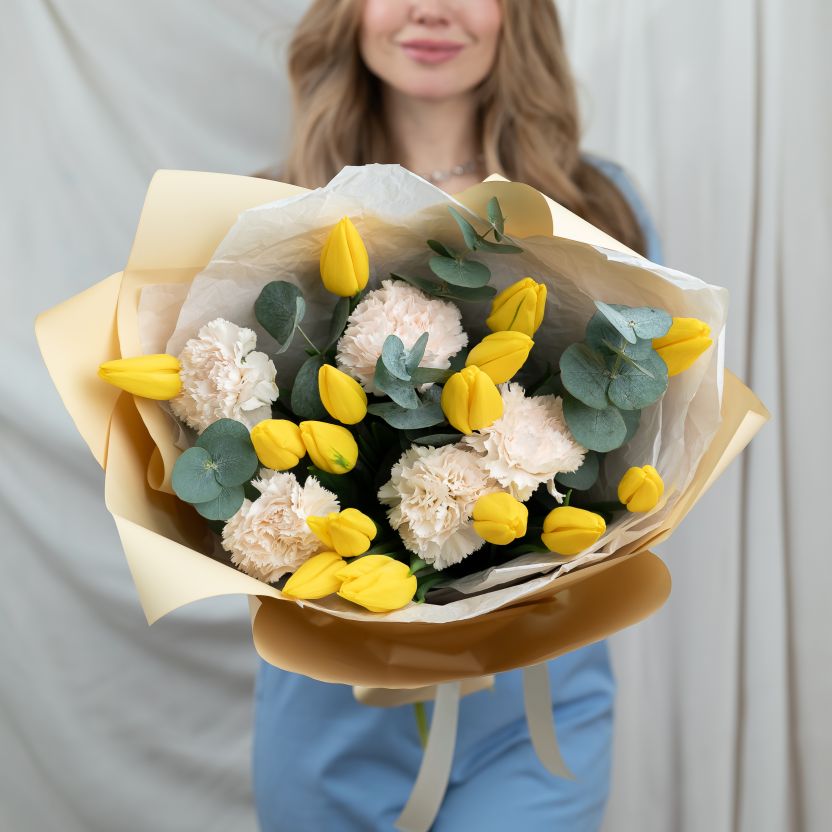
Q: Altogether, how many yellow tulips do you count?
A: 15